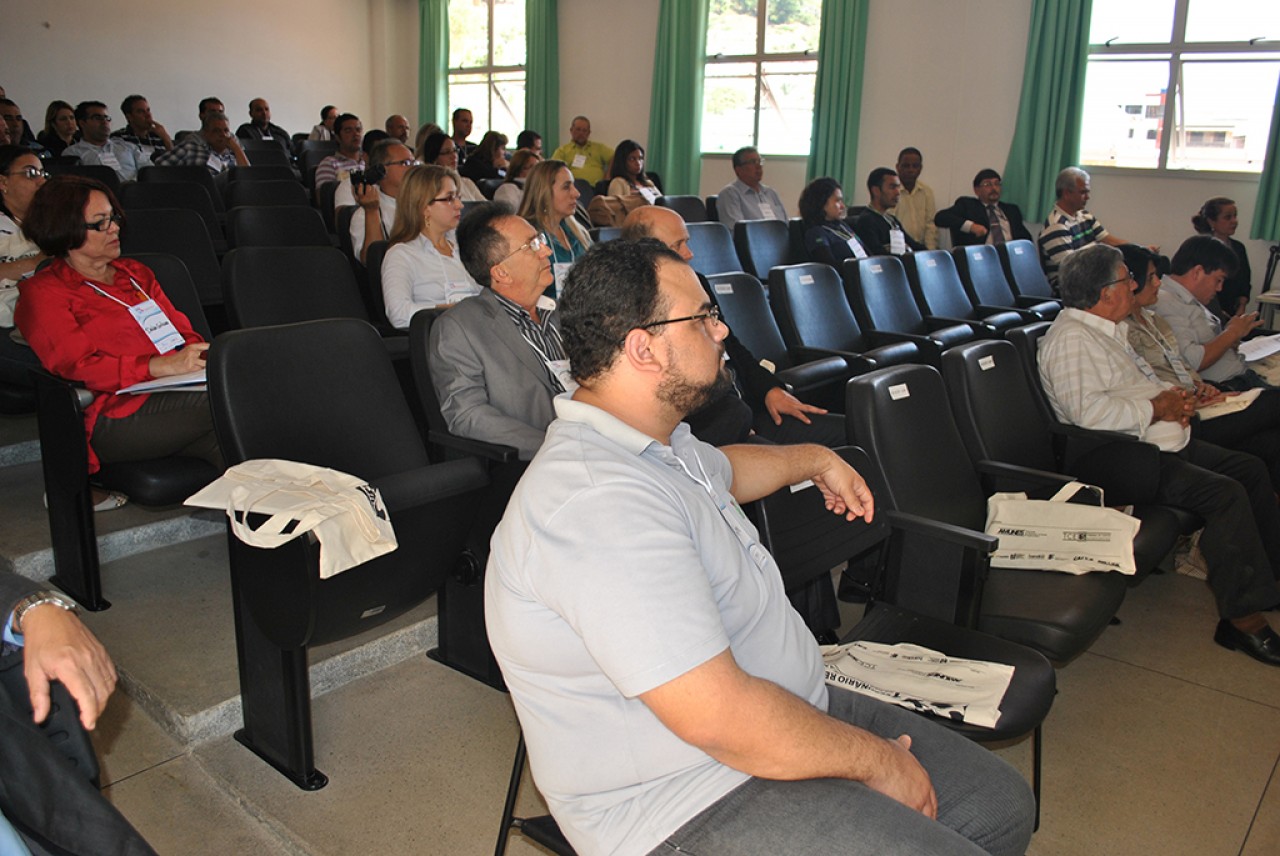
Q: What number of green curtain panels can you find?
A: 6